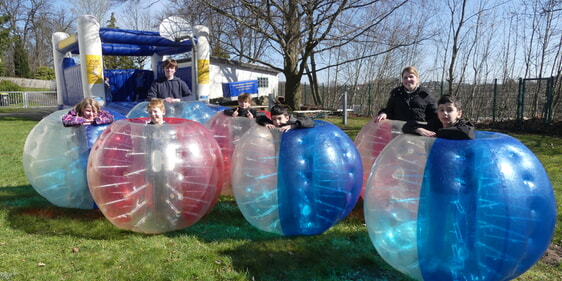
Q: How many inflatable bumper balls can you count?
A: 7